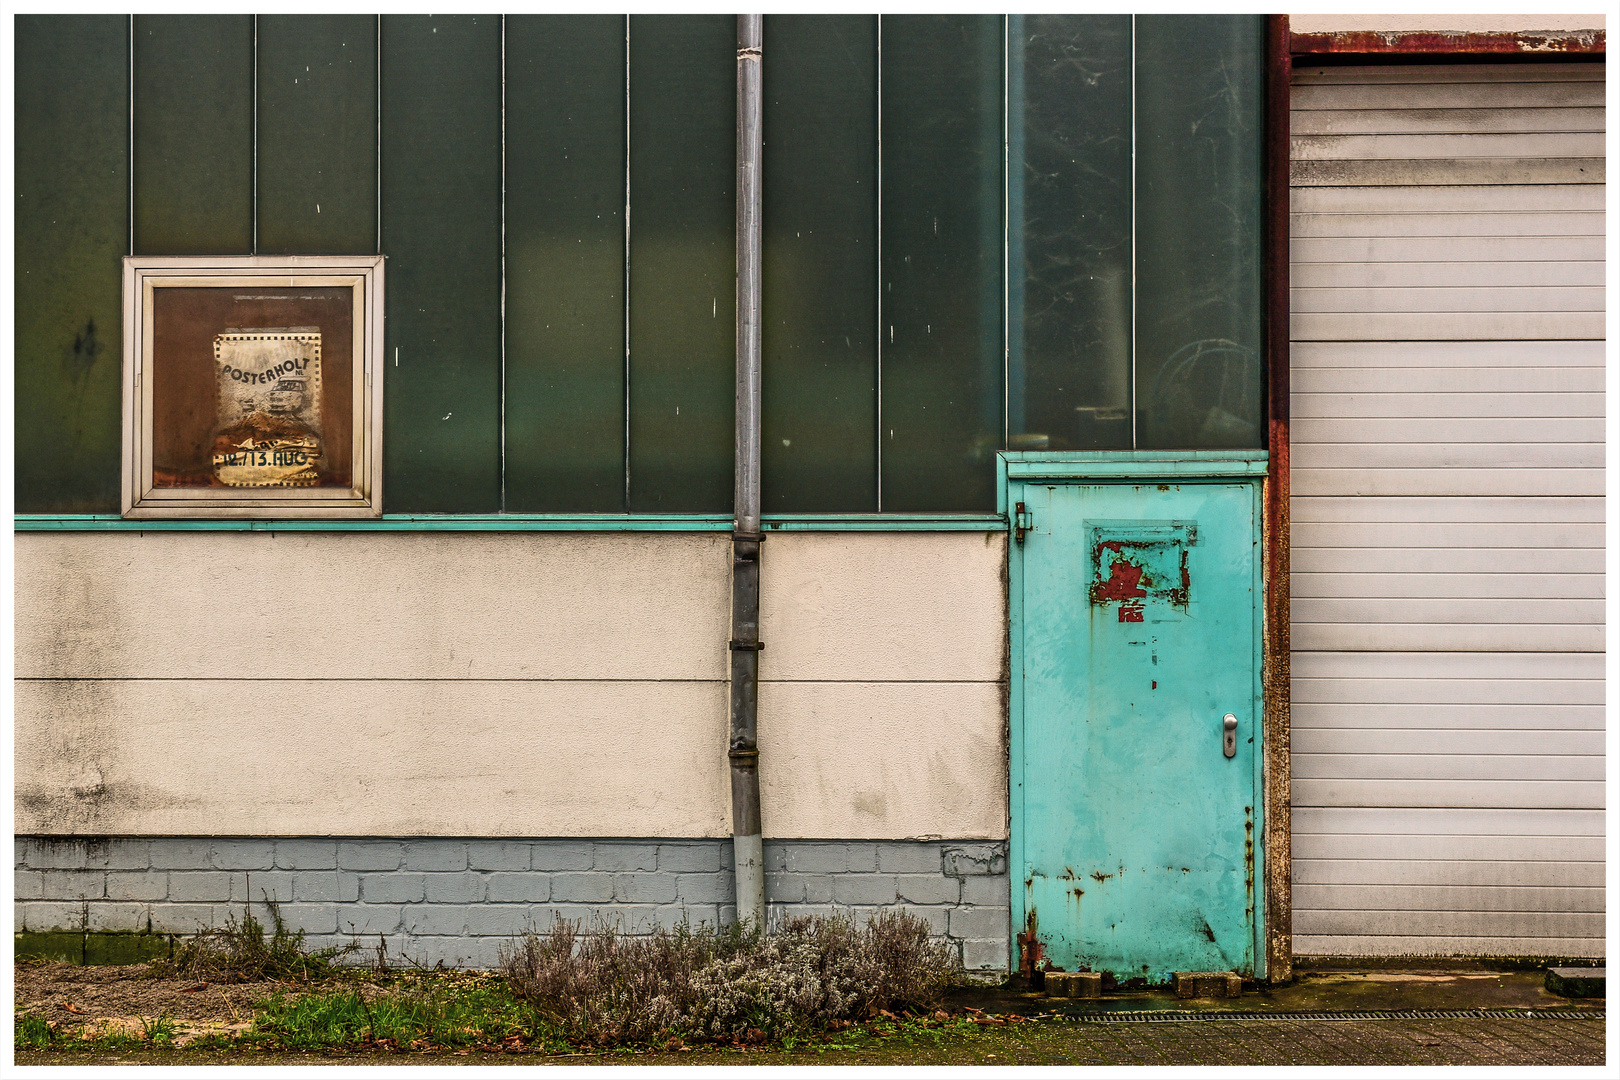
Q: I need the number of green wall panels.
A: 10